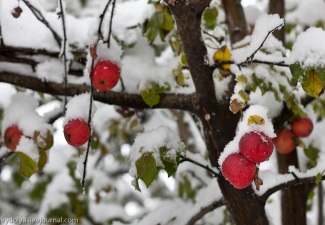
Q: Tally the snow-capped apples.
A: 5